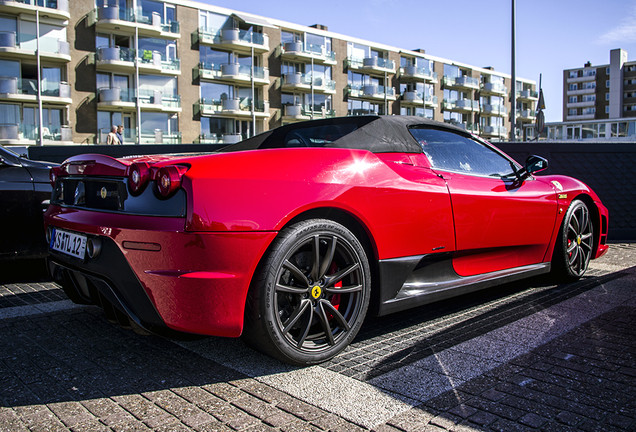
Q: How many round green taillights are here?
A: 0